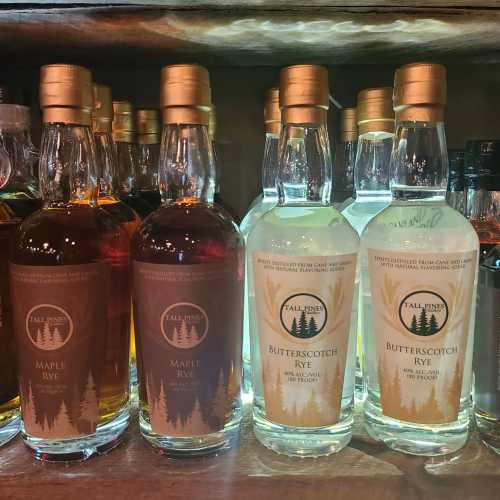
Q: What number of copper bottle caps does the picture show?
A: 11